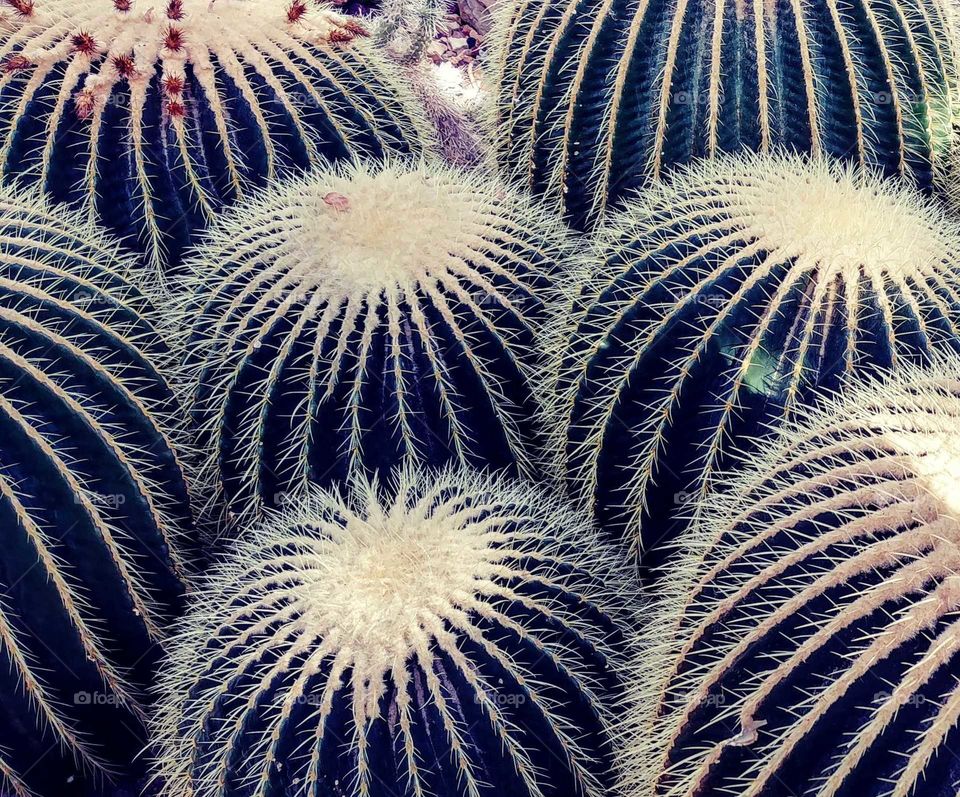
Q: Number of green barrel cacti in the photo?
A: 7